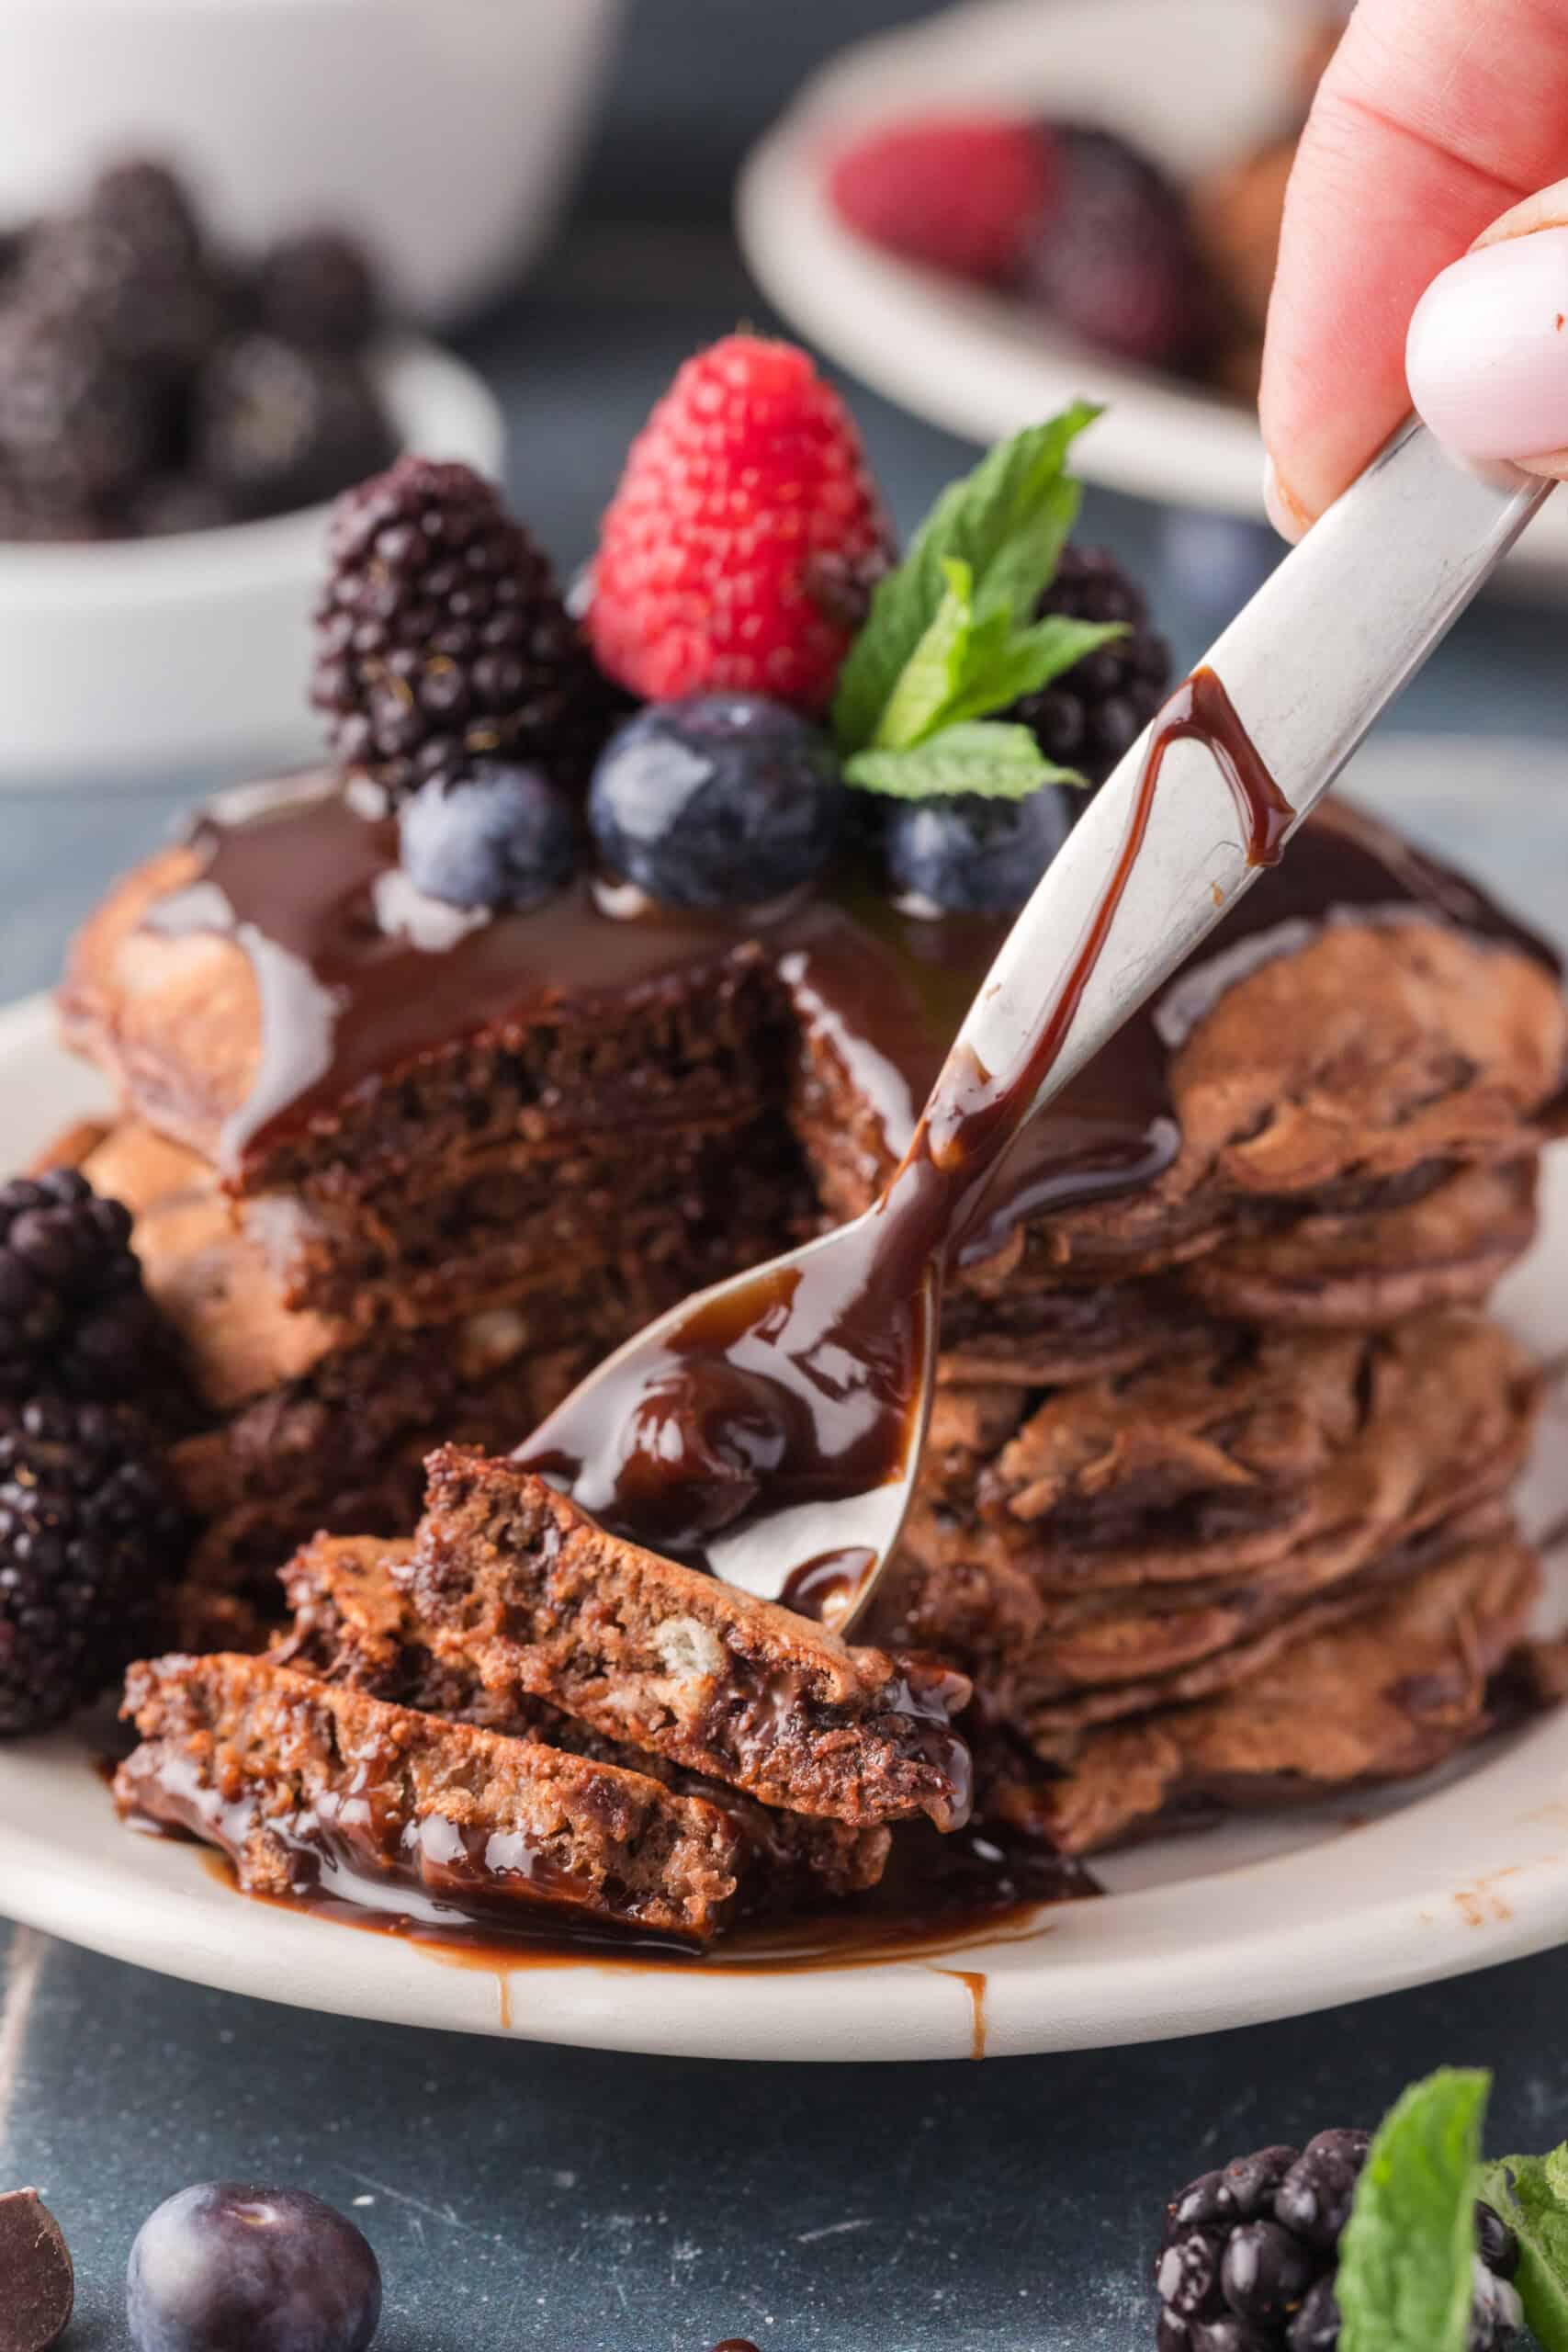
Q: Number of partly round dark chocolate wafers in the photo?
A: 1